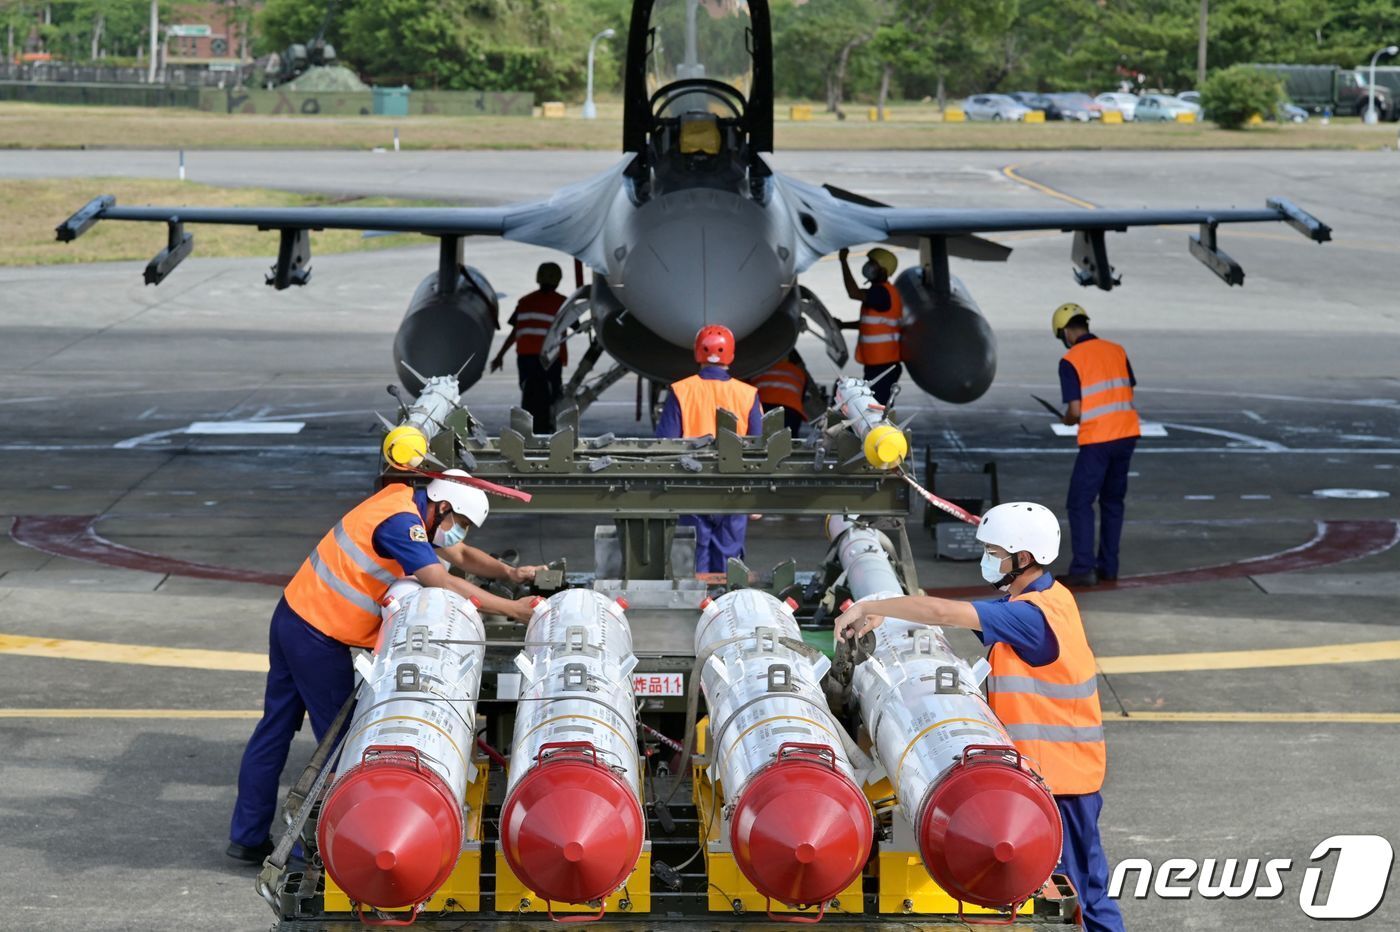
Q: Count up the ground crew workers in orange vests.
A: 7